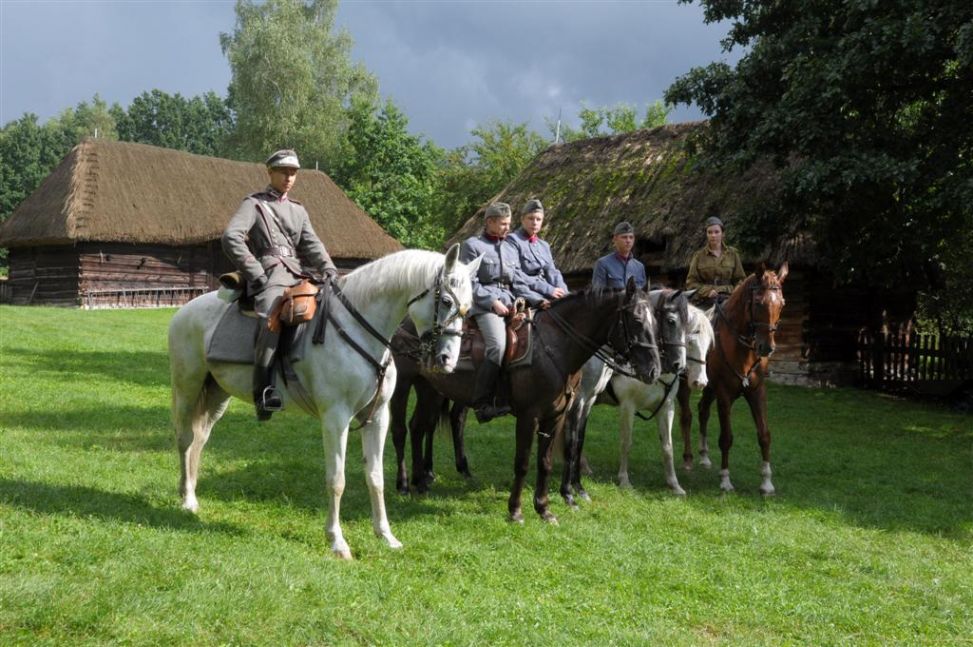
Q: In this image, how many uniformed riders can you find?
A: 5